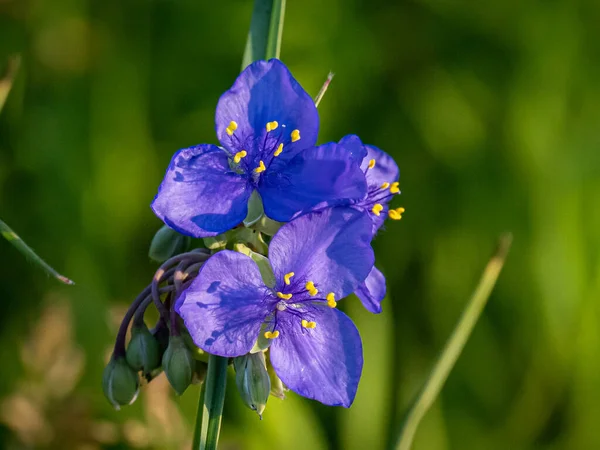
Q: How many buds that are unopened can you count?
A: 5